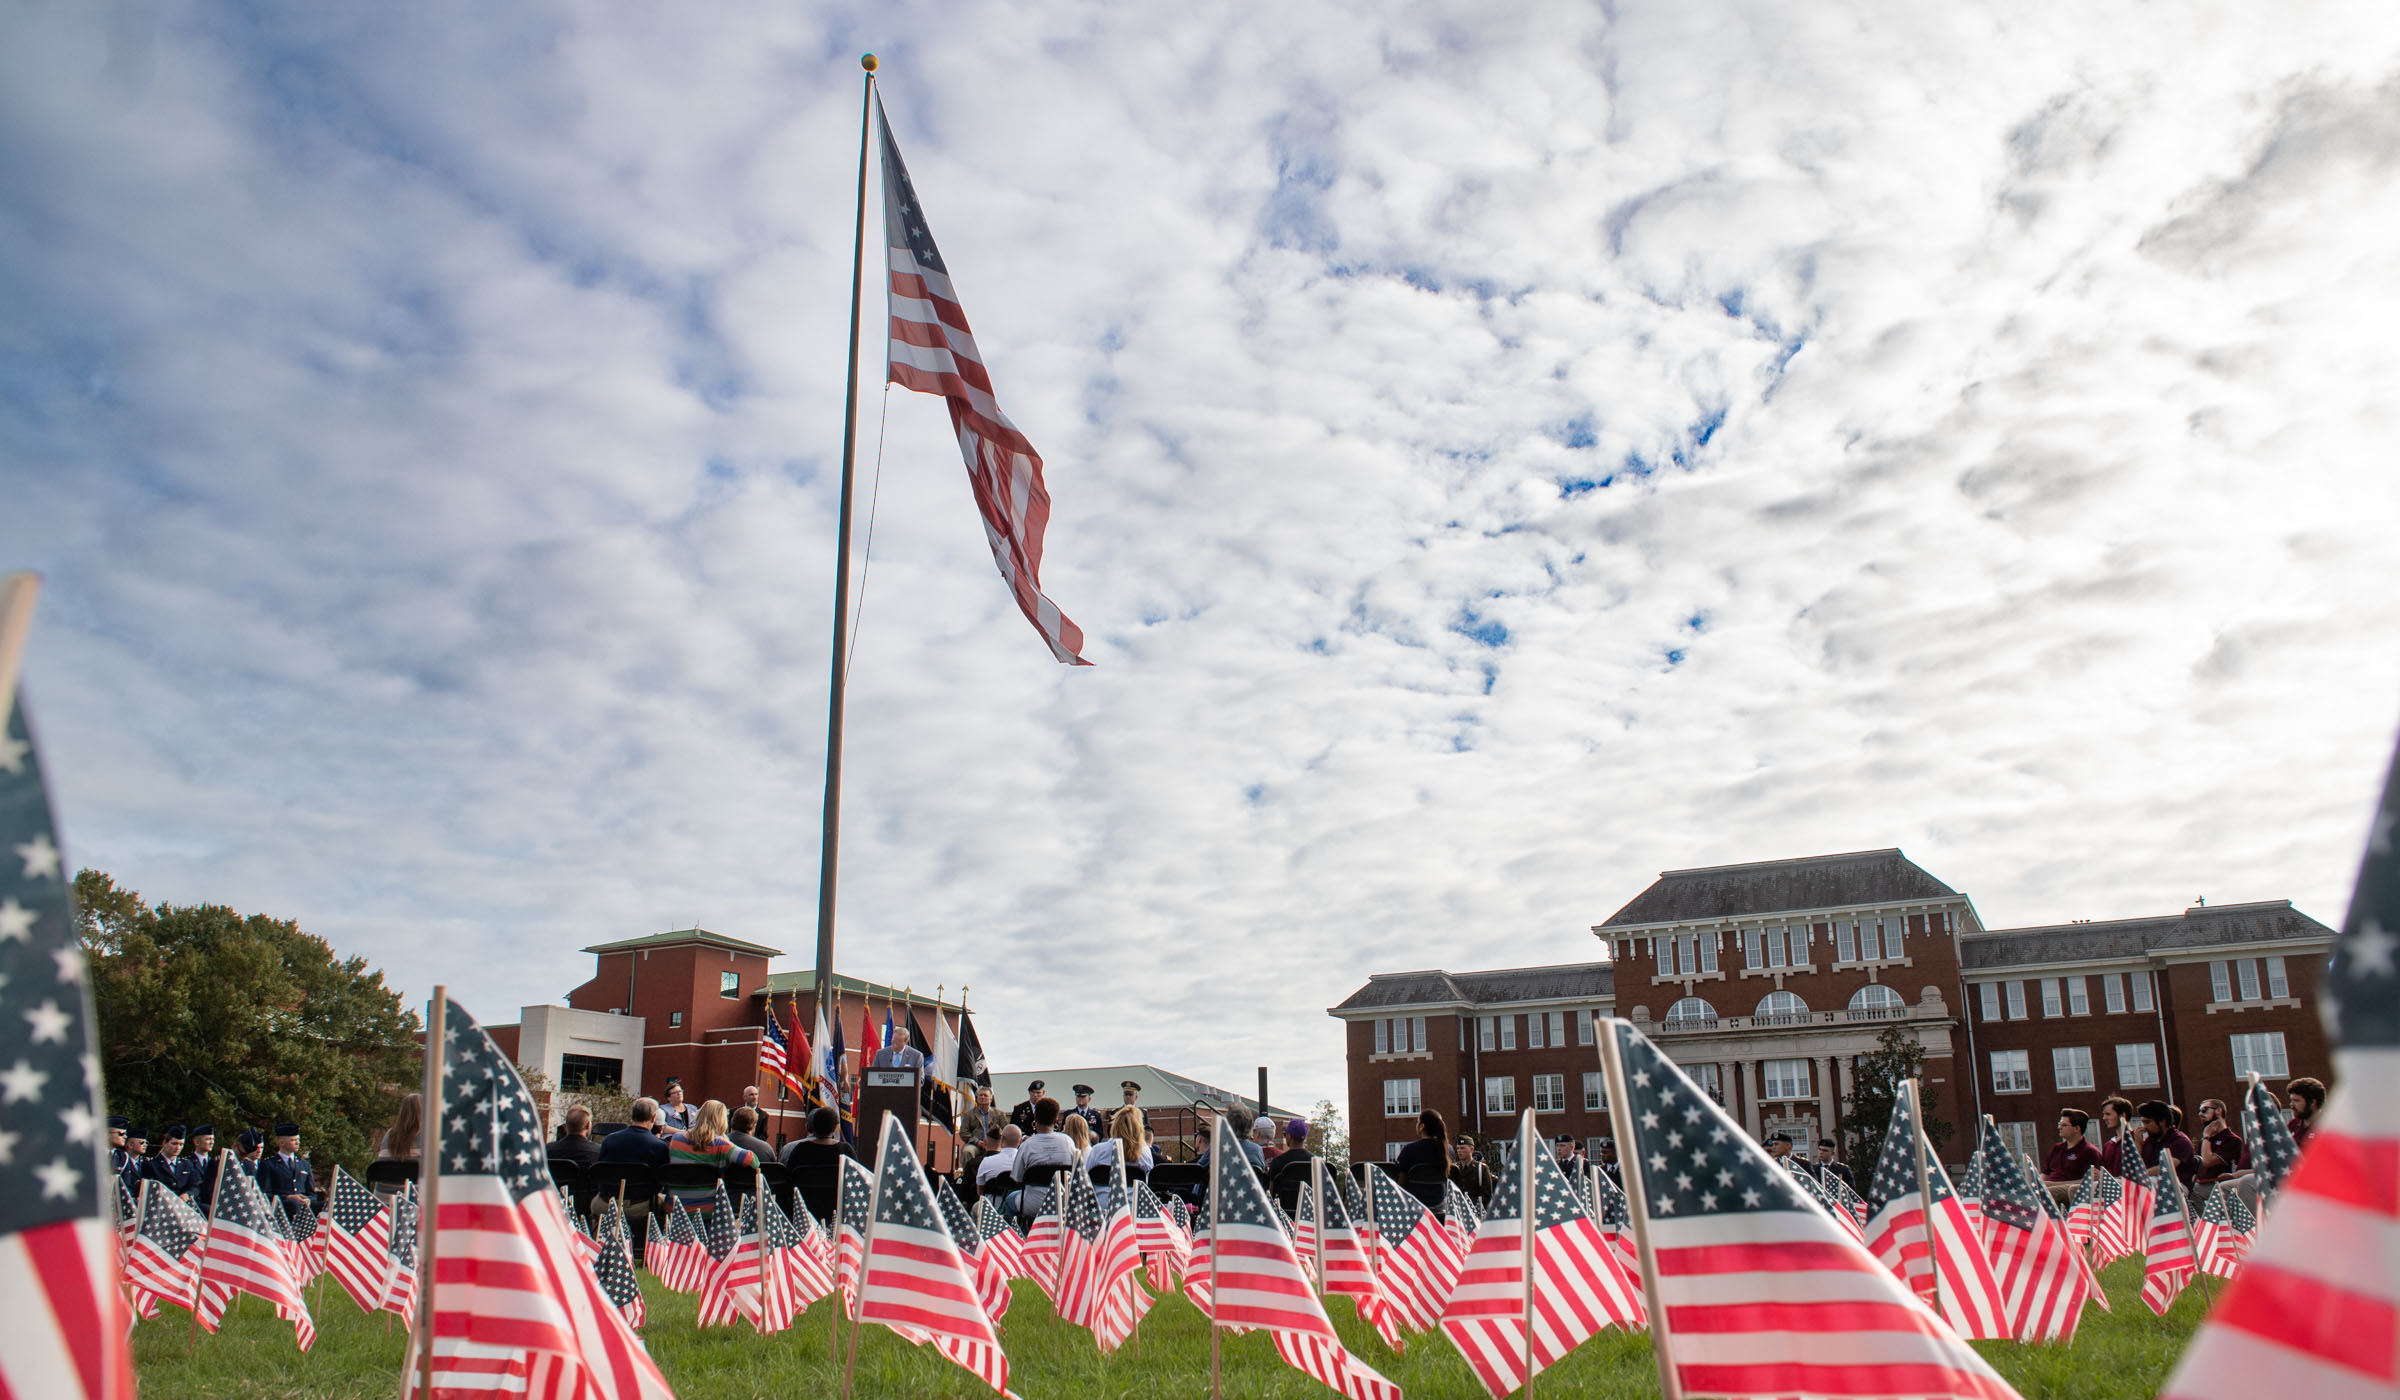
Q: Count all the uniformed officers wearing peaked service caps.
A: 2